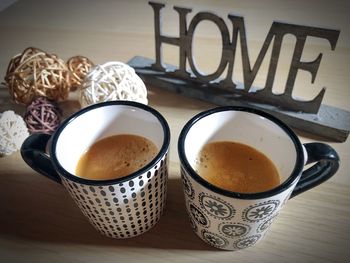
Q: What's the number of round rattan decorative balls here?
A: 5